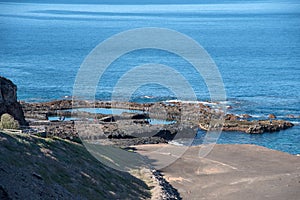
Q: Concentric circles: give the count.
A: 2